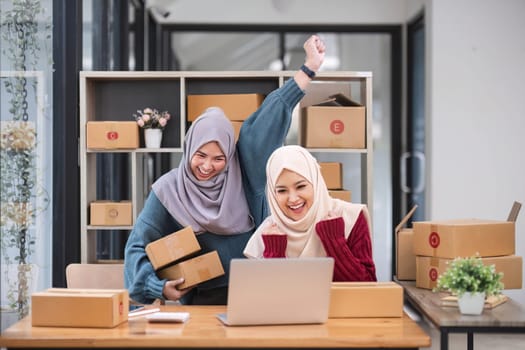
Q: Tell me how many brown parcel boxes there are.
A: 14